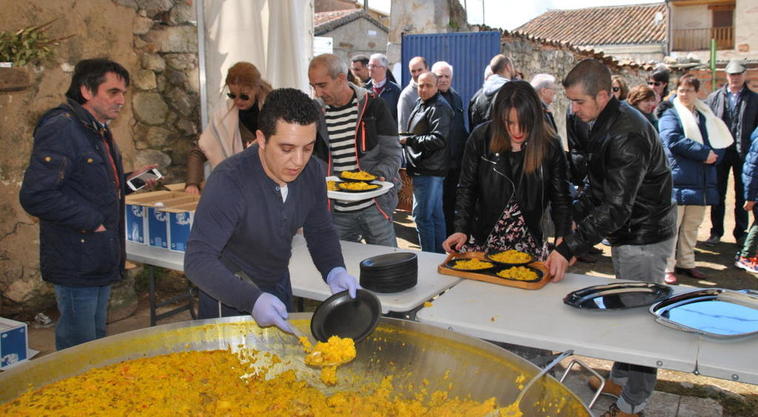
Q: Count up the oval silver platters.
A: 2